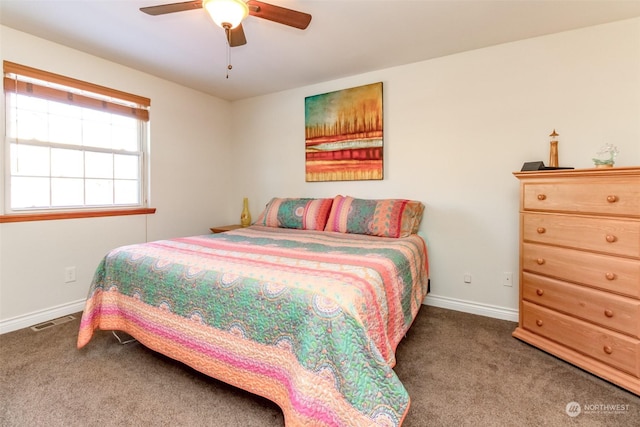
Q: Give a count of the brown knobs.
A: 10